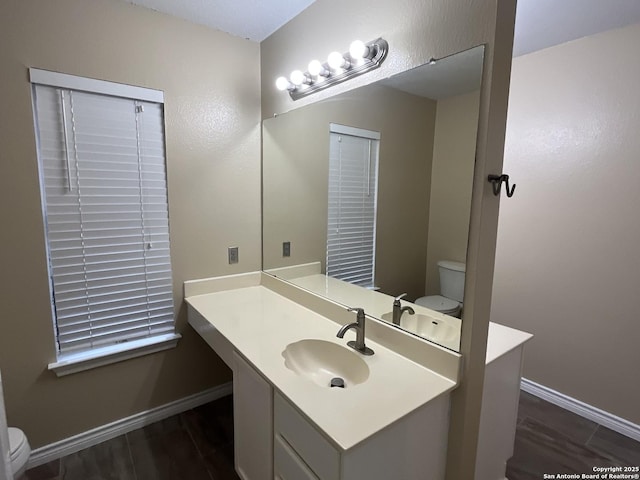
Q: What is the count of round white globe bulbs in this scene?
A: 5